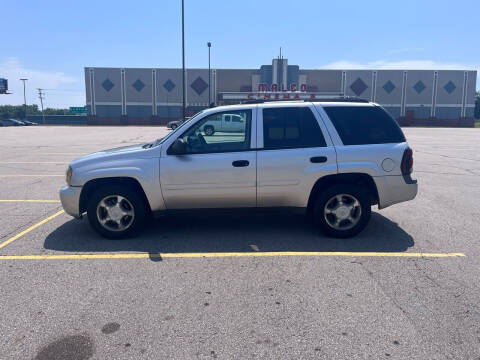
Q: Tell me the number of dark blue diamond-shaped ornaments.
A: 6